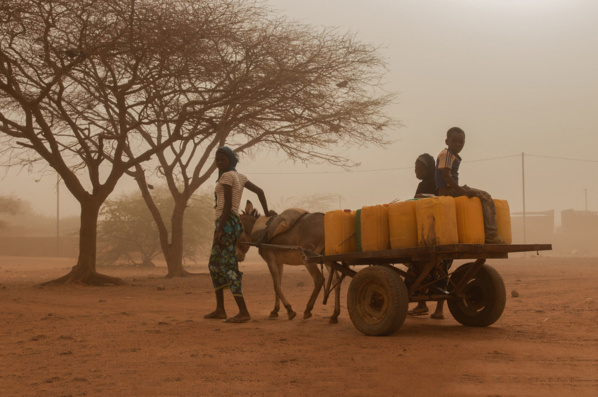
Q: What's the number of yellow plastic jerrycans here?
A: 6